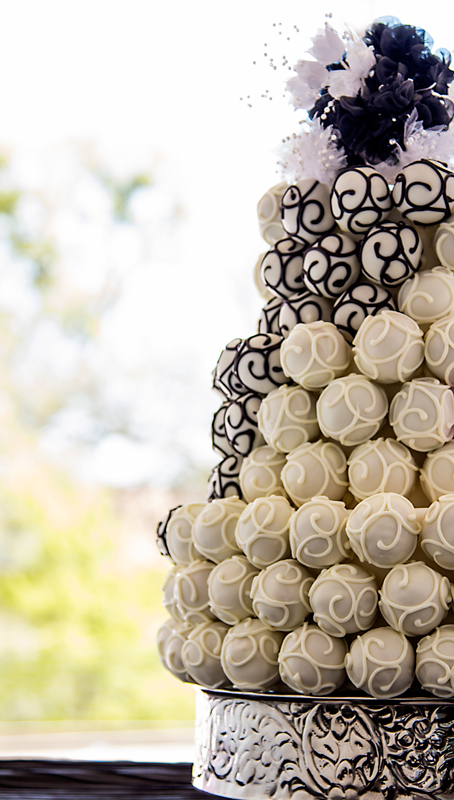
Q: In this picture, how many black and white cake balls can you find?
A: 15